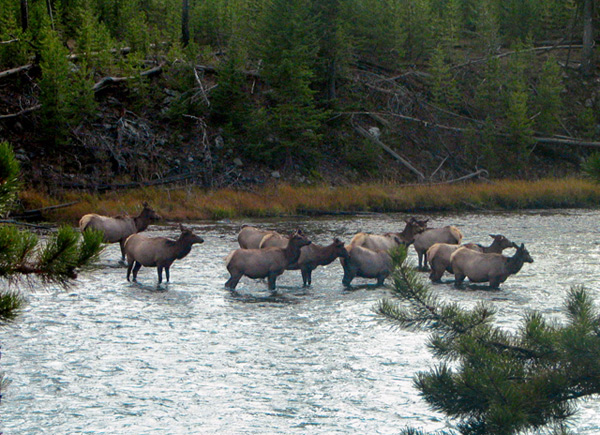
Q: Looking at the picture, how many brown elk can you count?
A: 10